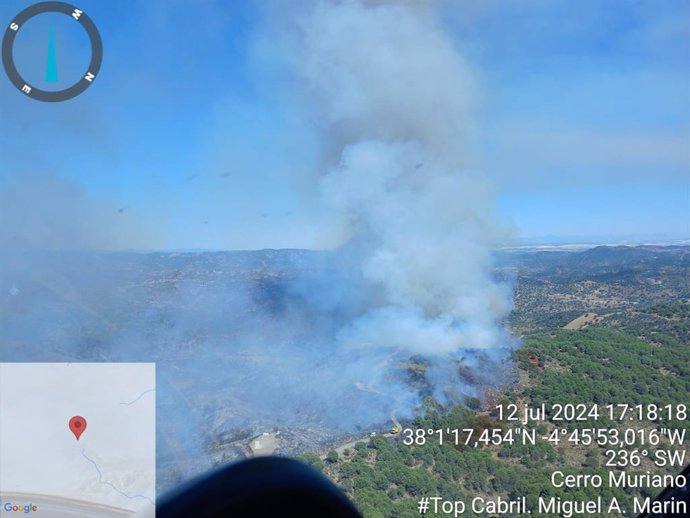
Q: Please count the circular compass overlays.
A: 1